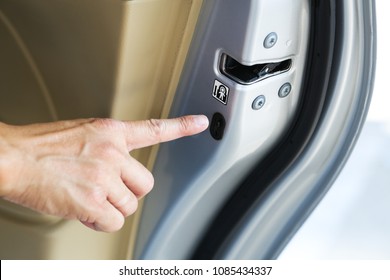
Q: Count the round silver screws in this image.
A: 3